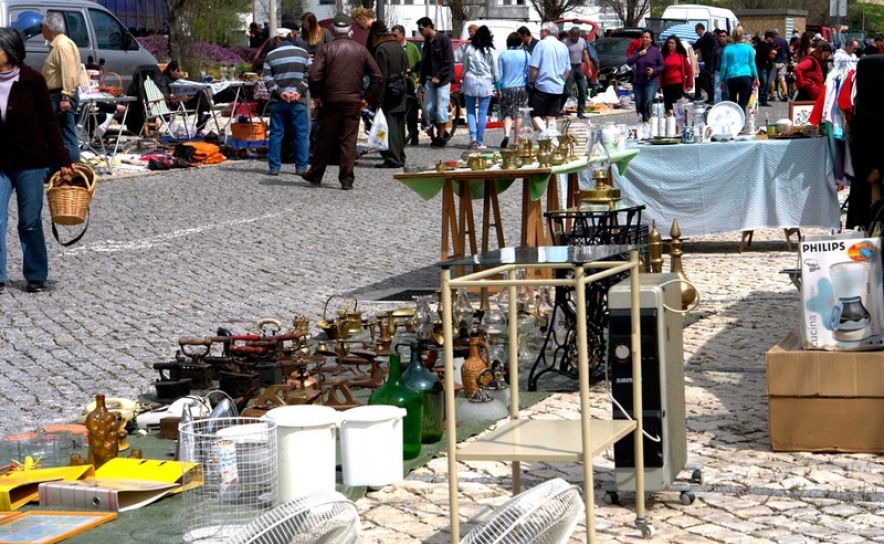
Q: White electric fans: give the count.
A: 2